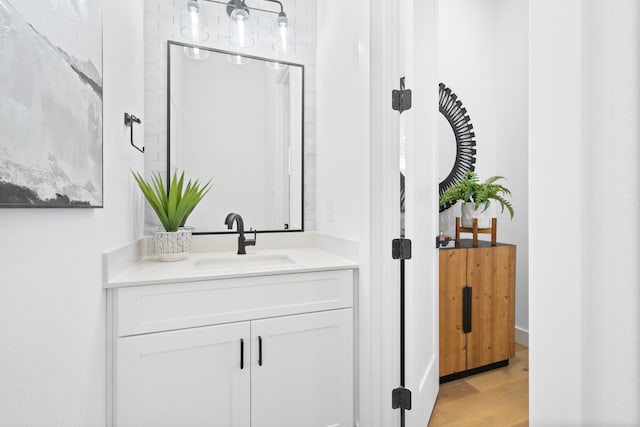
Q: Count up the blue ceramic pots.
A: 0